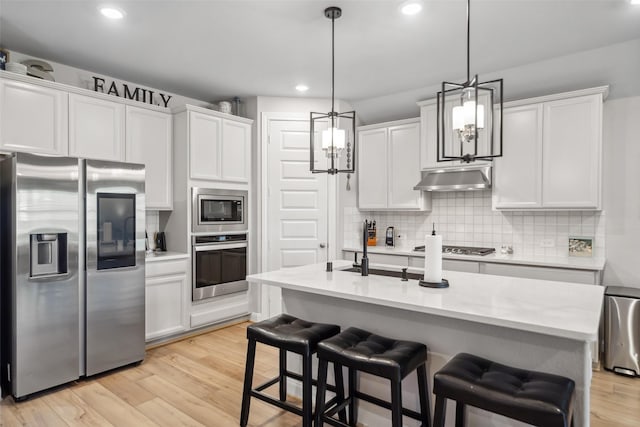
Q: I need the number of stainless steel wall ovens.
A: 1